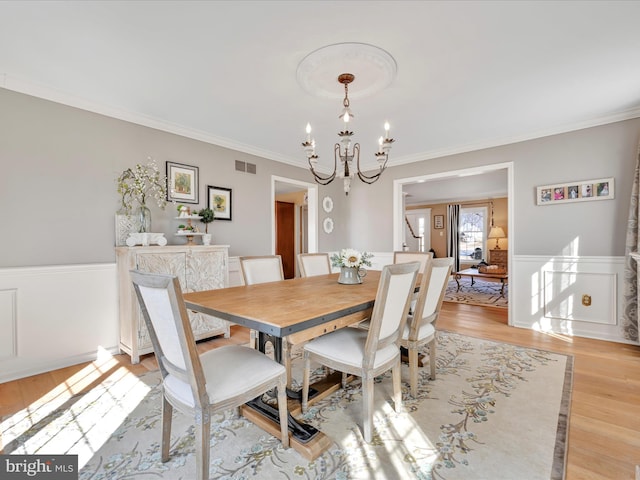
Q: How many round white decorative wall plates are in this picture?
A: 2